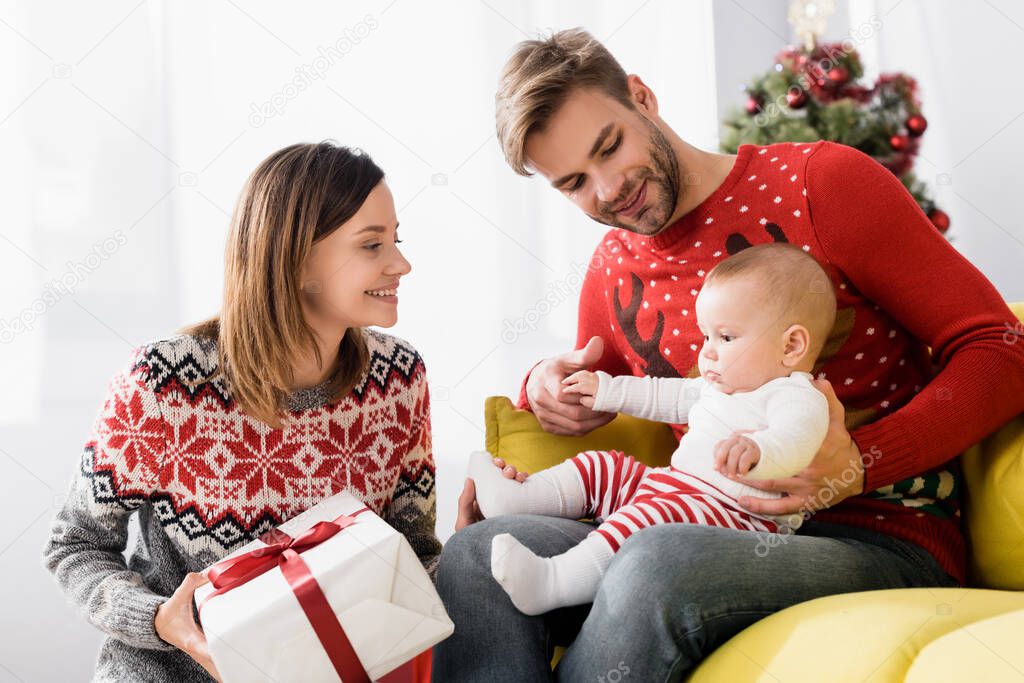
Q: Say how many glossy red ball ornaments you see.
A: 6